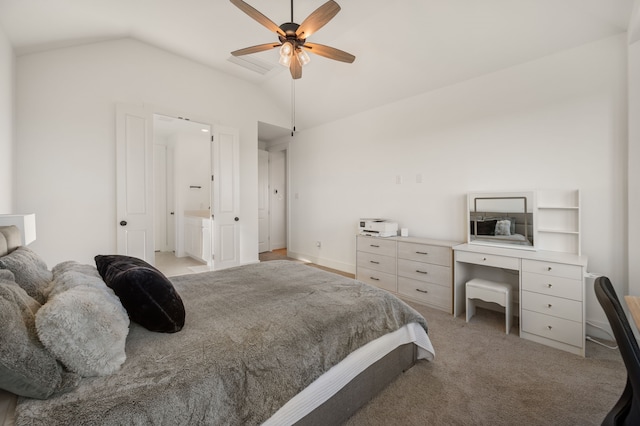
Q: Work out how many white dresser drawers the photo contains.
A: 11